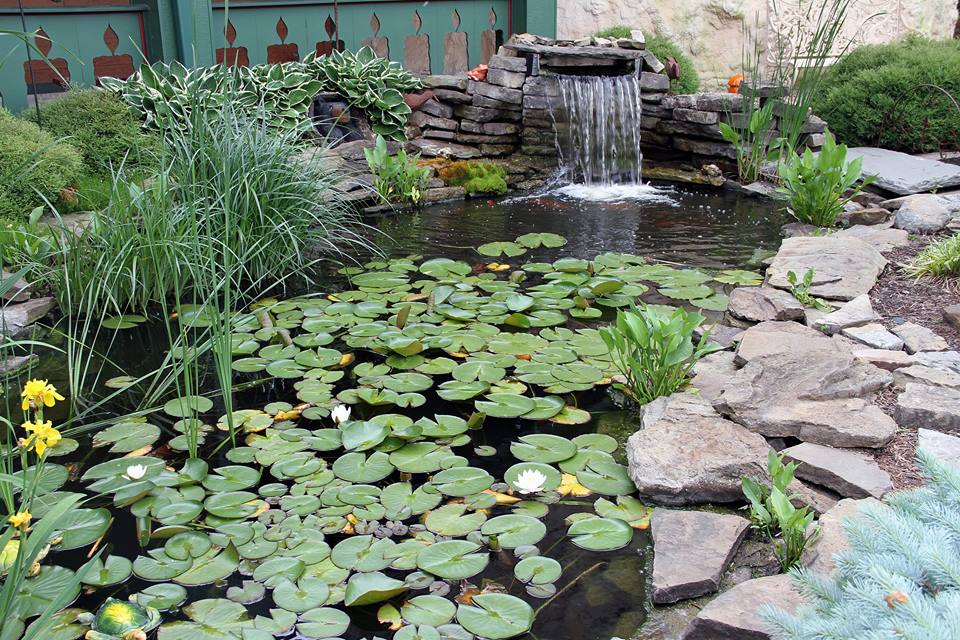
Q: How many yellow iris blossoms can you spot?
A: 3